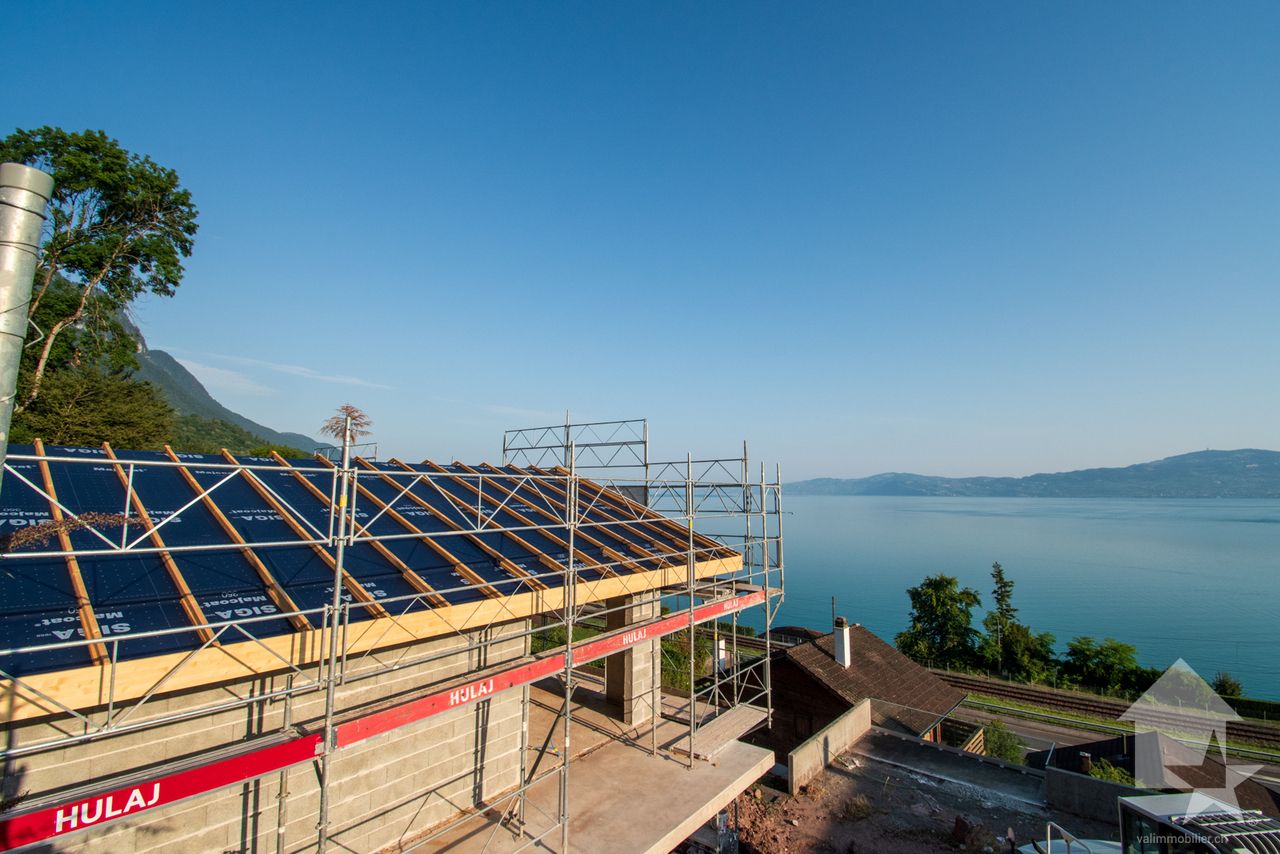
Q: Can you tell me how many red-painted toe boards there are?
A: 4